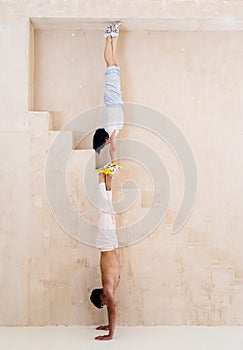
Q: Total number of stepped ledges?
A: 3